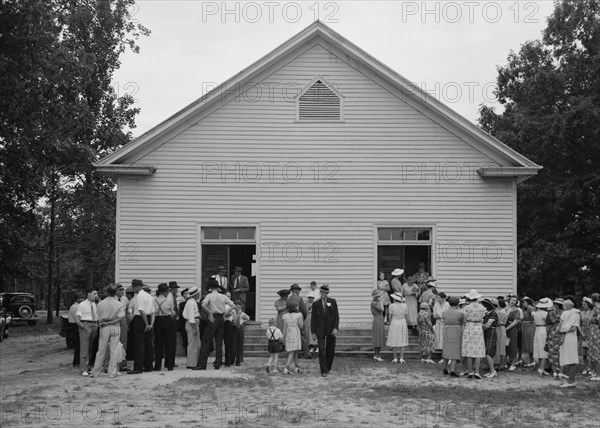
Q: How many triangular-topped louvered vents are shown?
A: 1